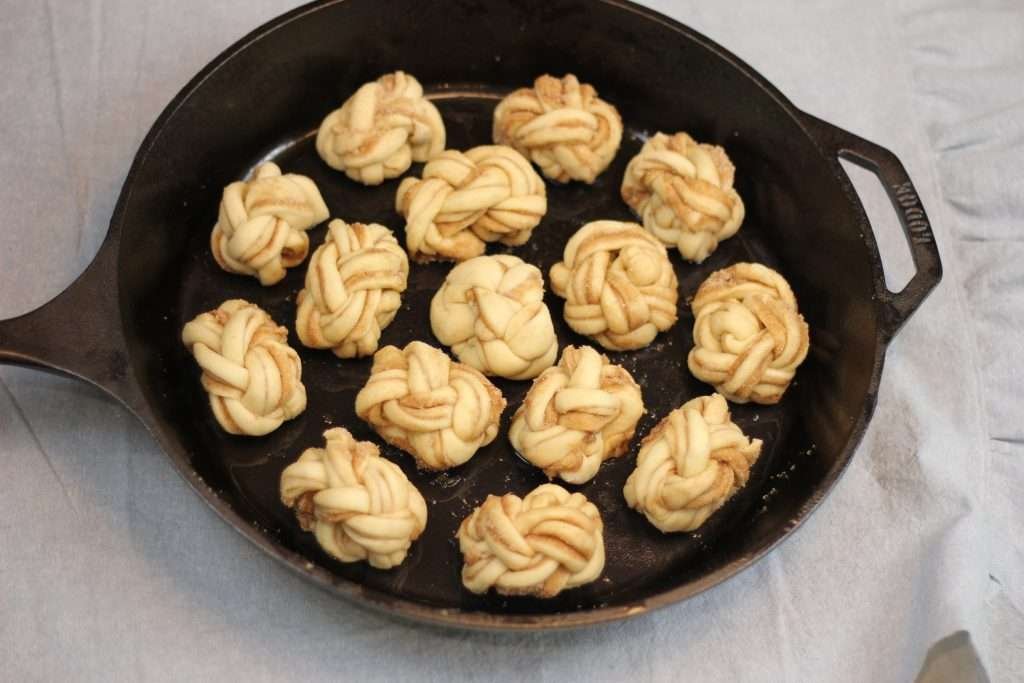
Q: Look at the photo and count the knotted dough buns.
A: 15